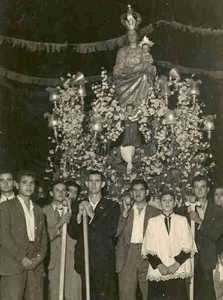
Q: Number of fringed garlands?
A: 2